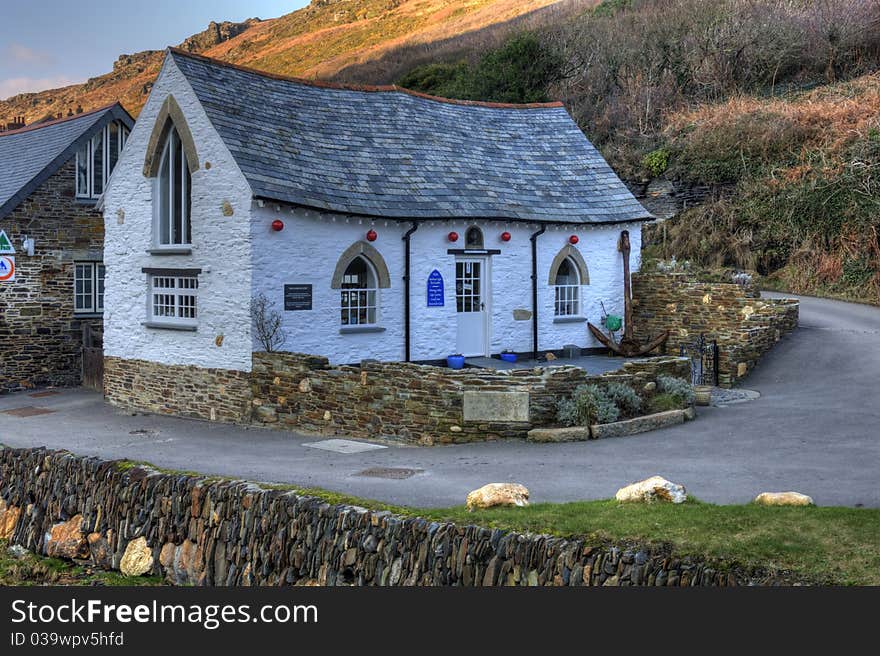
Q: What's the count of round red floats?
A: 5